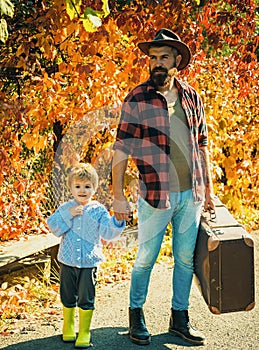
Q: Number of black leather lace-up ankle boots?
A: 2